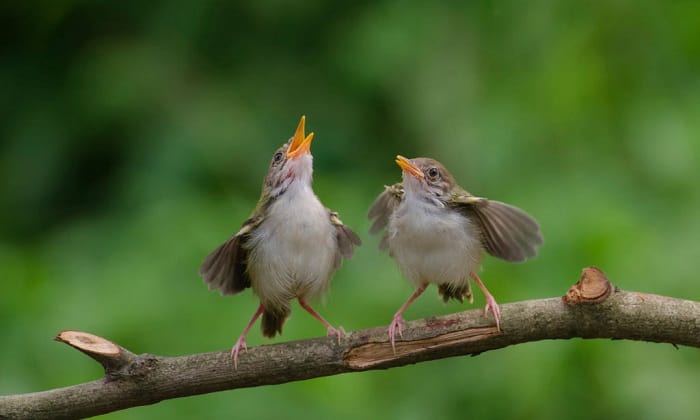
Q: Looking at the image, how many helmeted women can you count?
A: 0